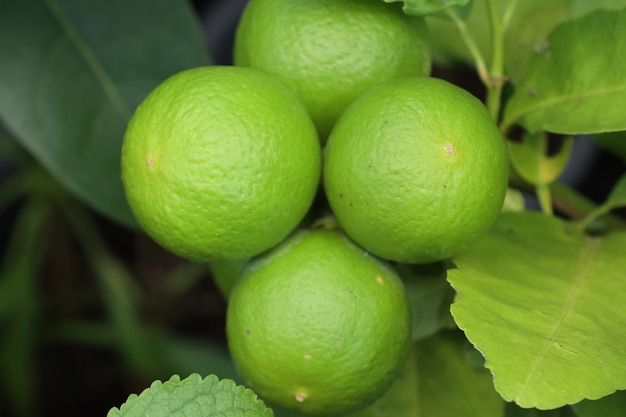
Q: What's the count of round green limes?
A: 4